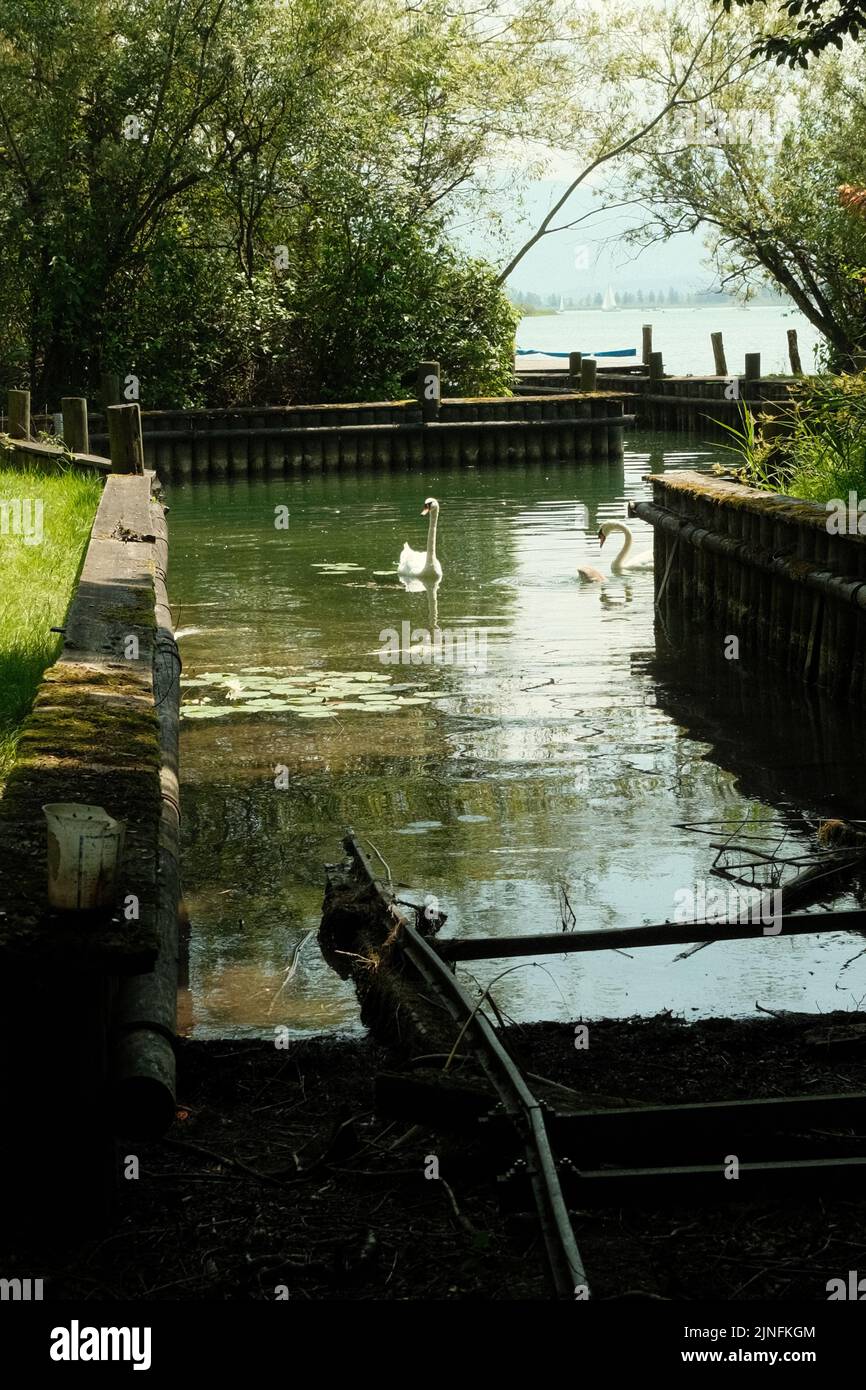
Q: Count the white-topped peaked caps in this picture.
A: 0